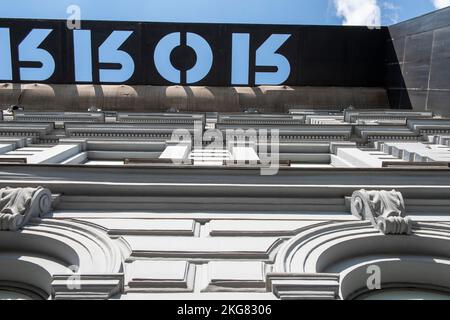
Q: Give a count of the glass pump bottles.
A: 0